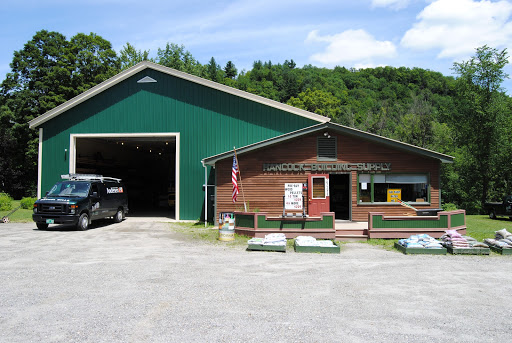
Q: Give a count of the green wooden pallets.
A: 5